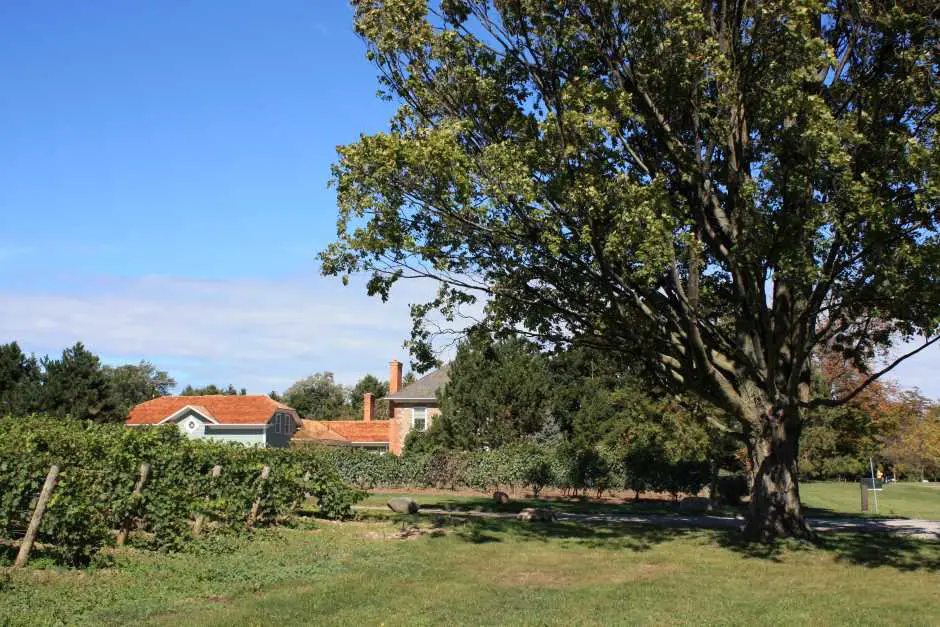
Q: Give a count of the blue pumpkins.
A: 0